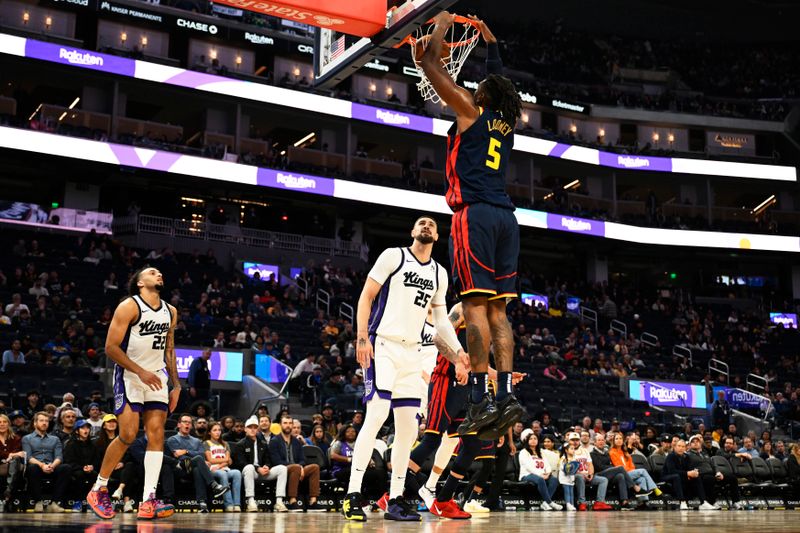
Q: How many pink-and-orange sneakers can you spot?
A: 2